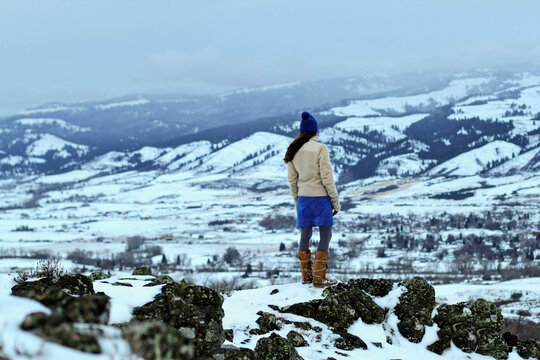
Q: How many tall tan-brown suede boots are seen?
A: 2